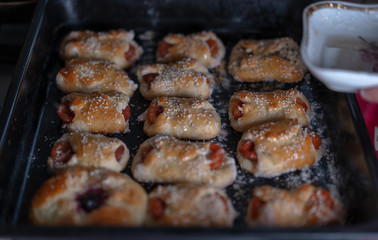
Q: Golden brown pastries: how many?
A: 14